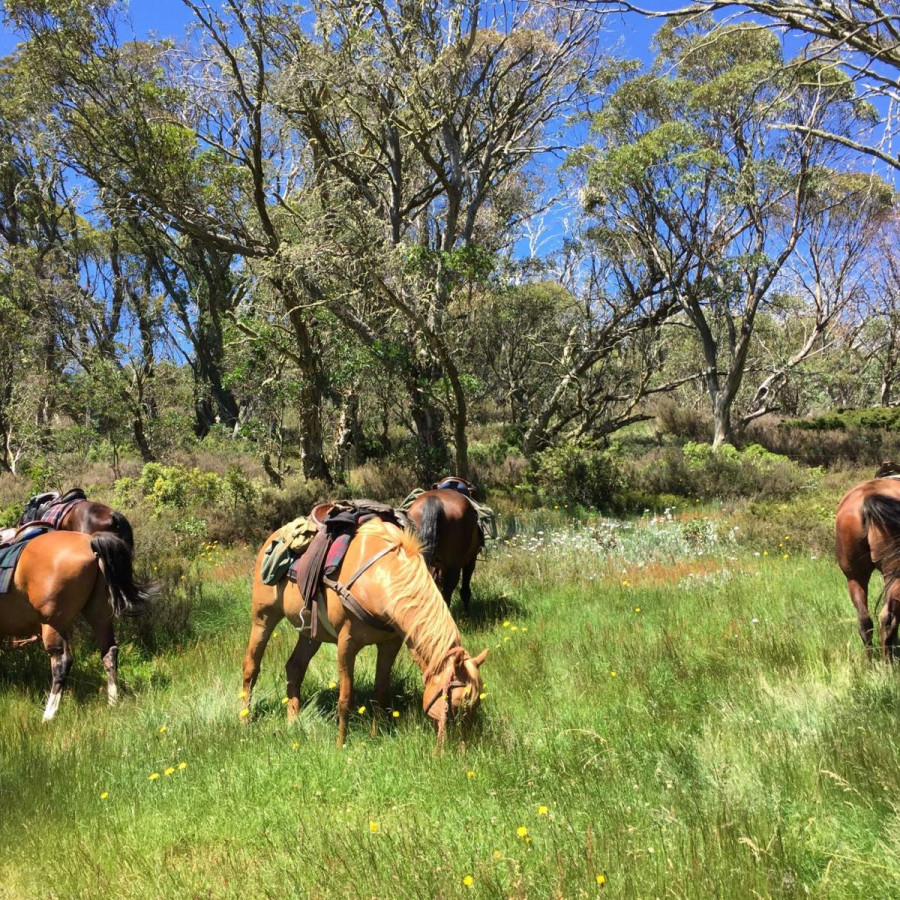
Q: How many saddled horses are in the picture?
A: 5